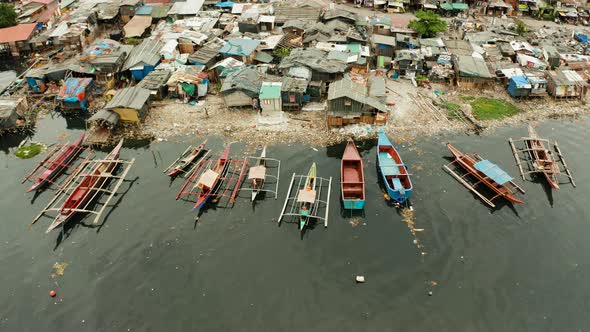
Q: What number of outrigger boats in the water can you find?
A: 8